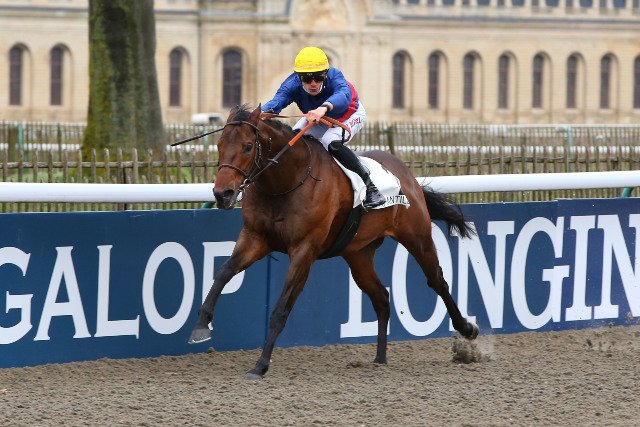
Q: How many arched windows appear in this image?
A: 12